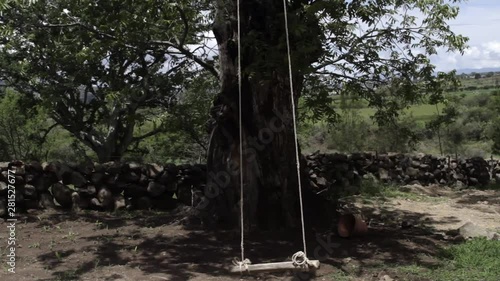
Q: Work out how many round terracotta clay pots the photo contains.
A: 1